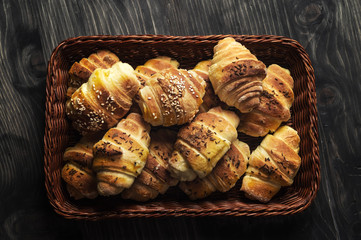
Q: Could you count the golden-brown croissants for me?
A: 13